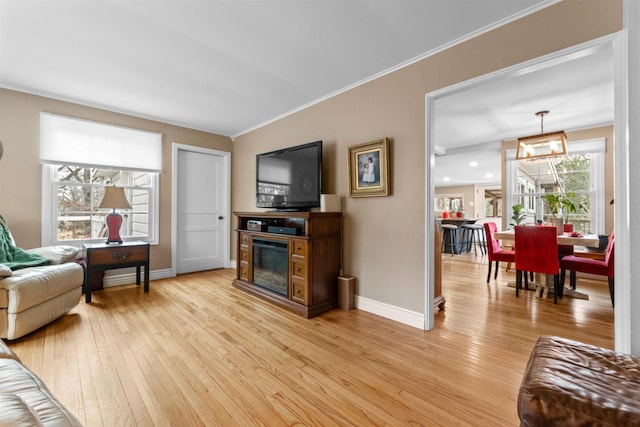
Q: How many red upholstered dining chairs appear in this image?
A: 4